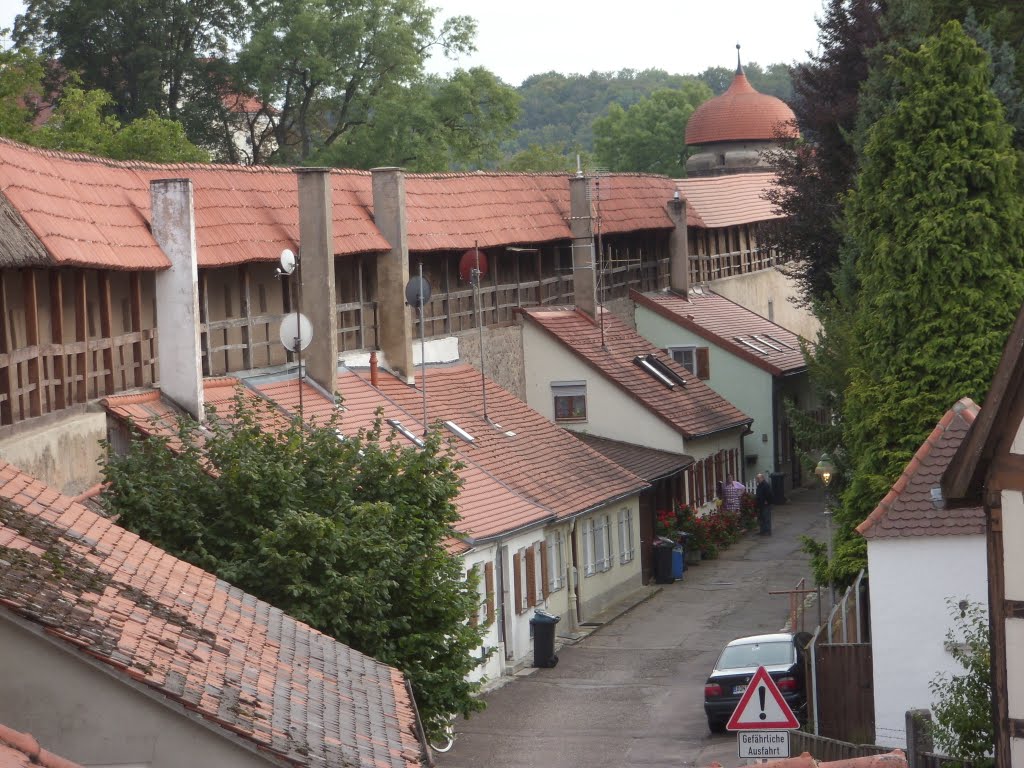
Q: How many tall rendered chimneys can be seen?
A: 5